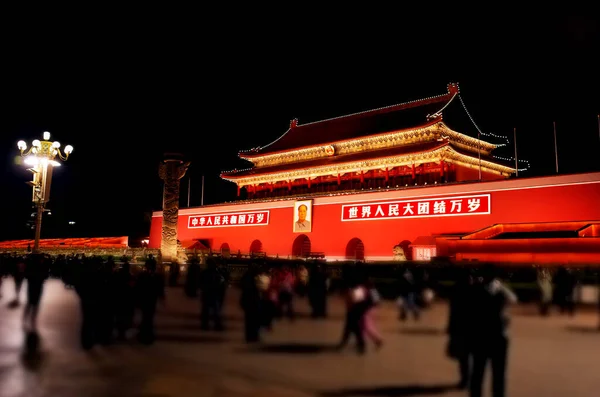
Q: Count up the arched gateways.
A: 5